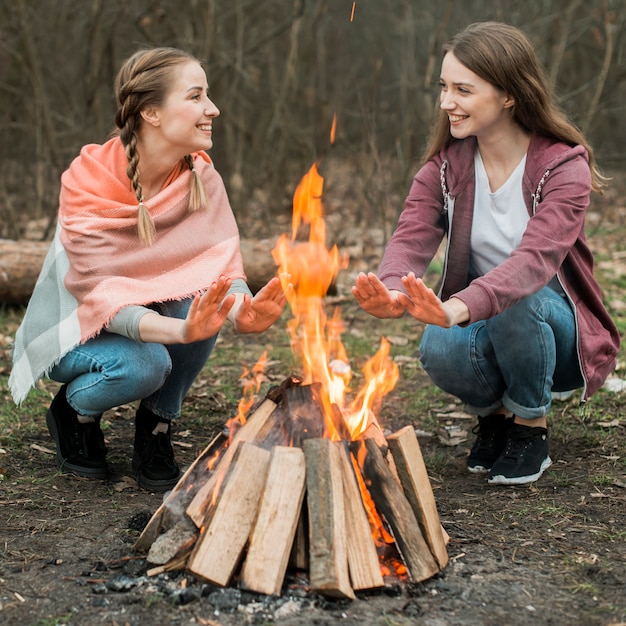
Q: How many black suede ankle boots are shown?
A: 2